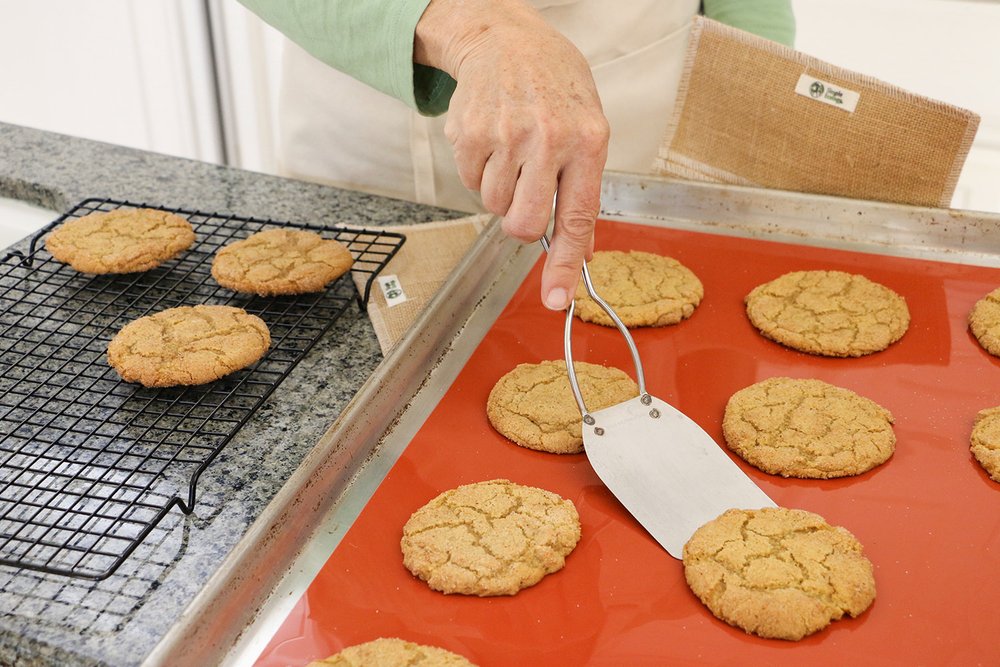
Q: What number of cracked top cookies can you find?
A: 12